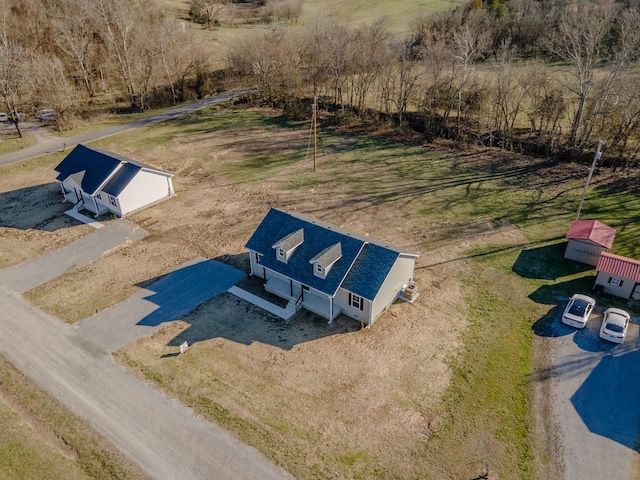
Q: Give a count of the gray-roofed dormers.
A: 2